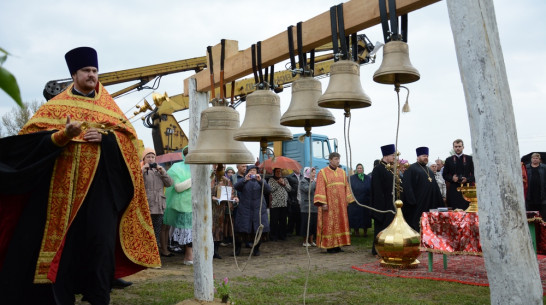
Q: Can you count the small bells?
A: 5